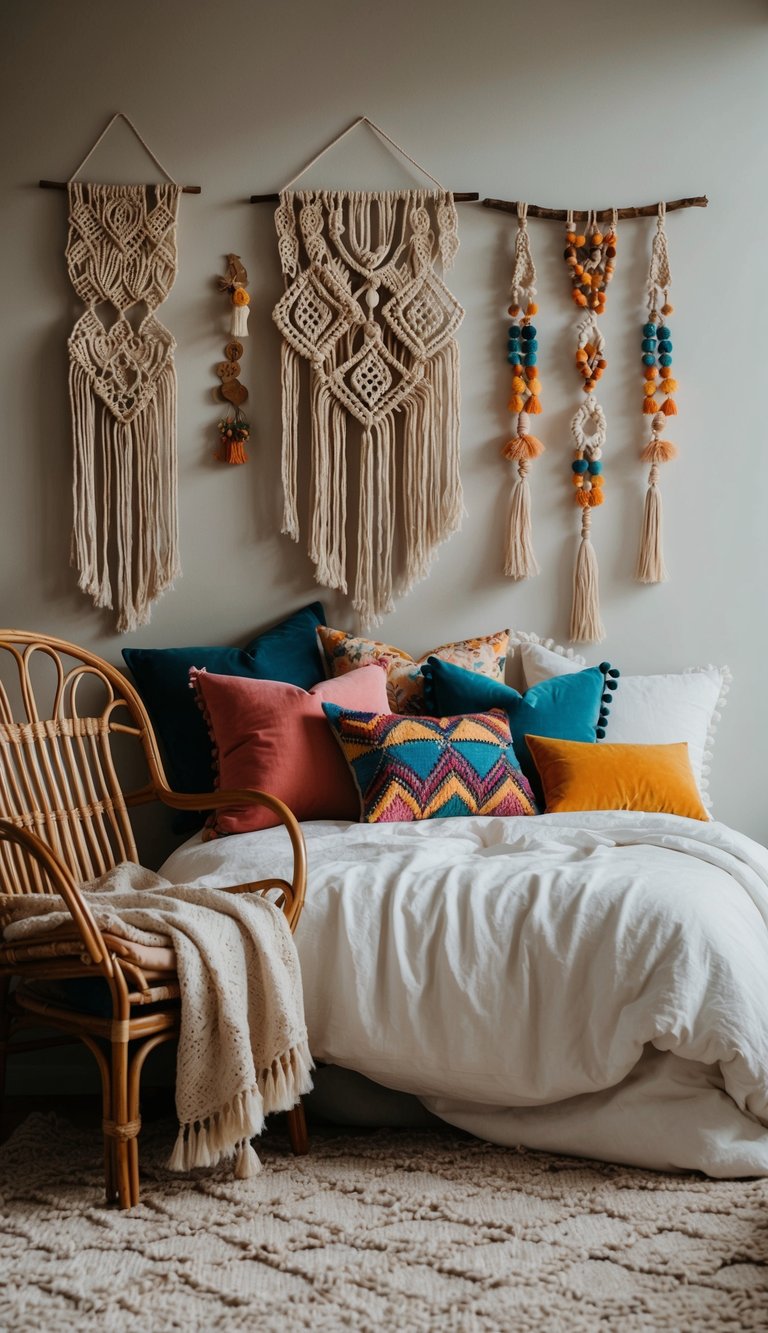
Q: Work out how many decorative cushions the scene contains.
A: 7